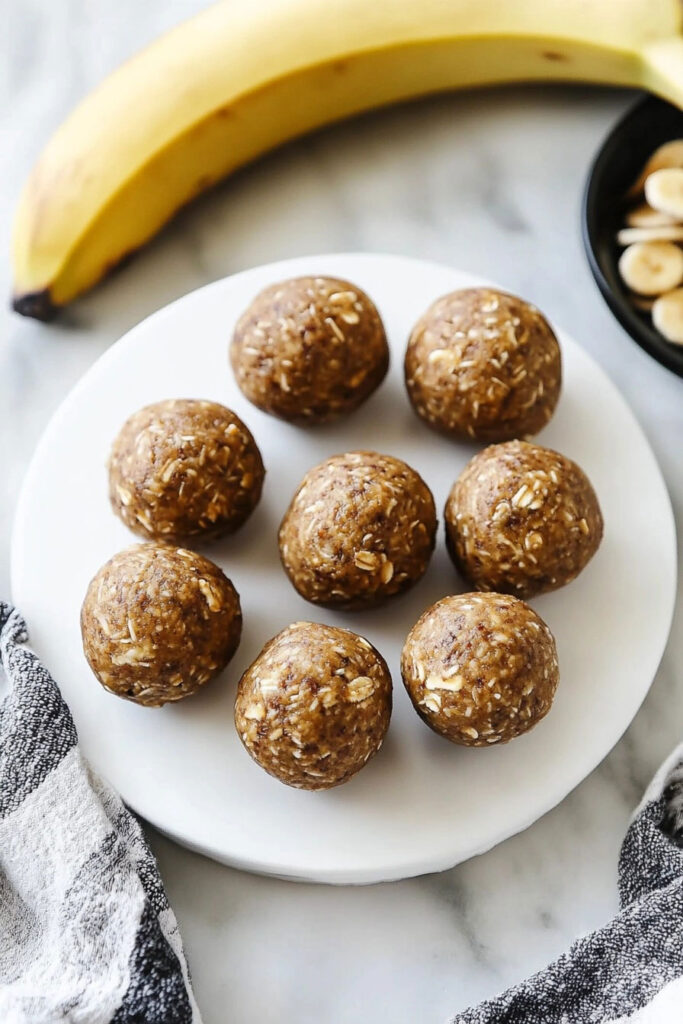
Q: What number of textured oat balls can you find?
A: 8